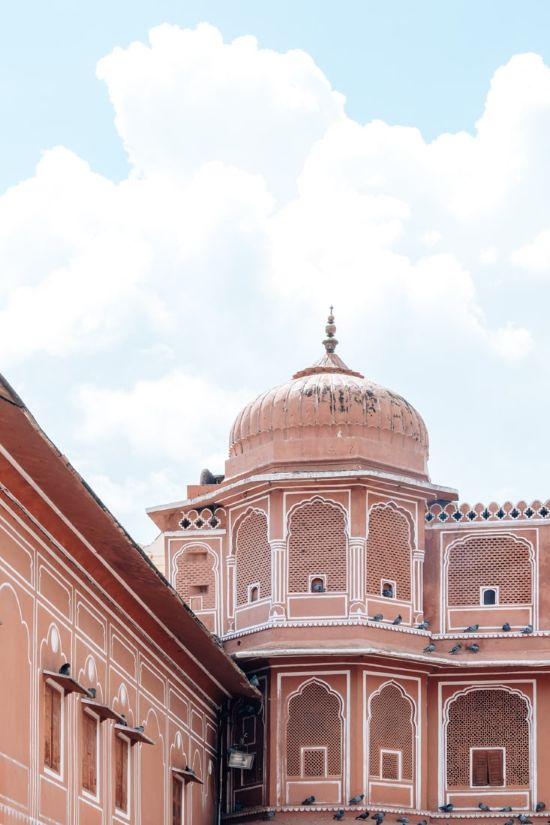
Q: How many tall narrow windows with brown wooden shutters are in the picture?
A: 4